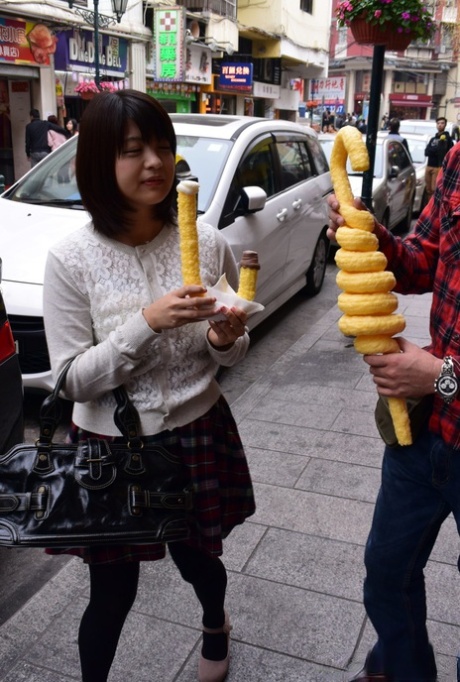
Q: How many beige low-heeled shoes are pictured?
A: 1